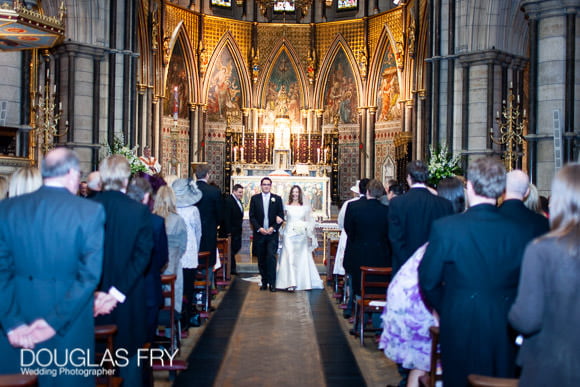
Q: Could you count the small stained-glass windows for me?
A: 3